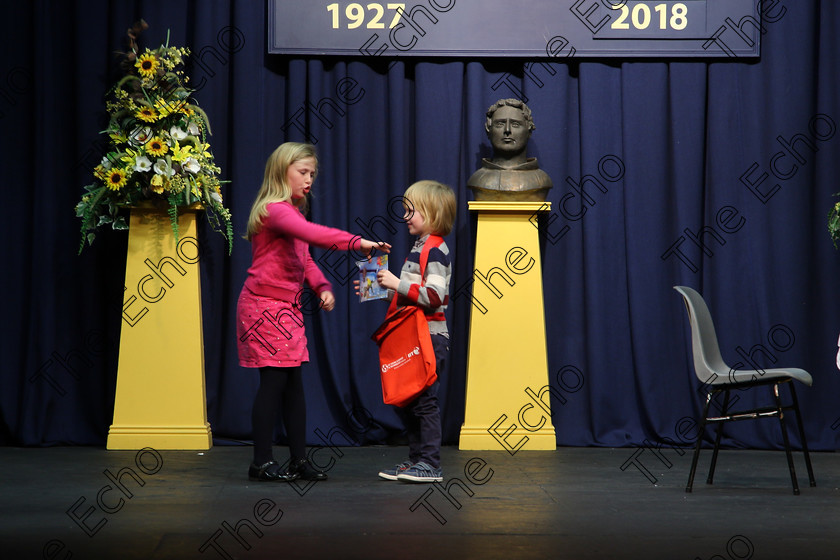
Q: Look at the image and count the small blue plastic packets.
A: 1